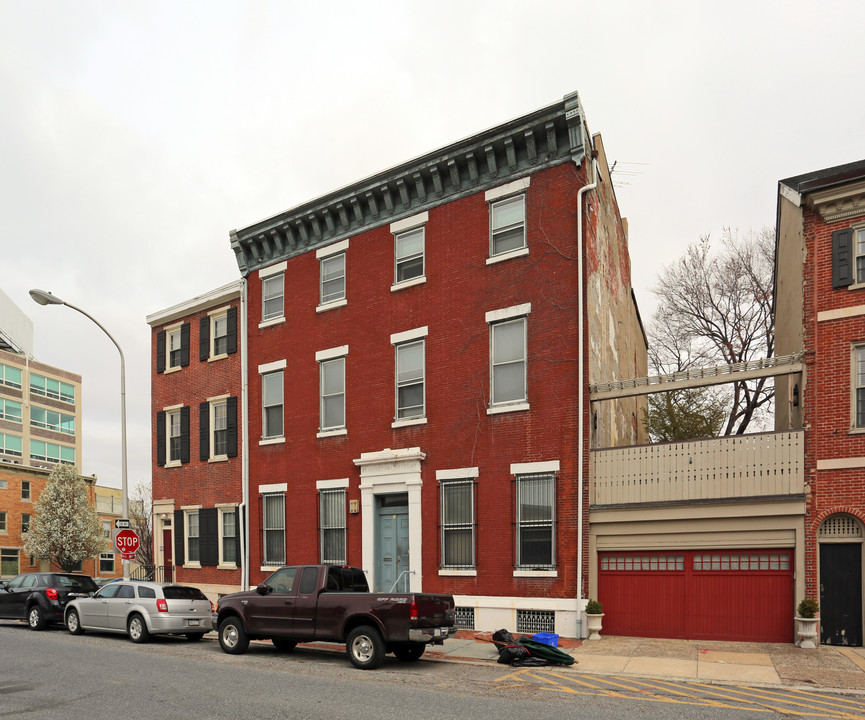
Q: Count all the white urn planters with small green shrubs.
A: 2